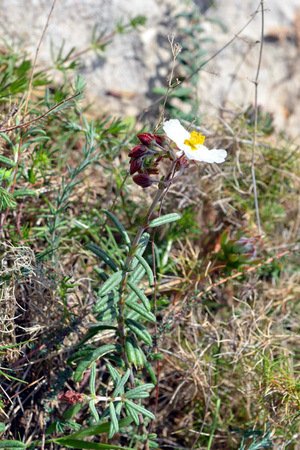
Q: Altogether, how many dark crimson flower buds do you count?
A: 5